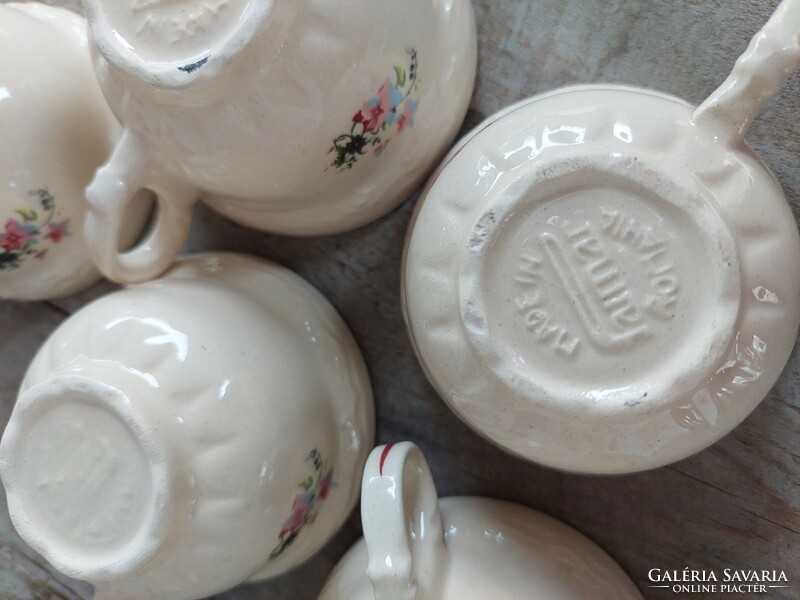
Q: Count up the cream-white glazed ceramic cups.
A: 5